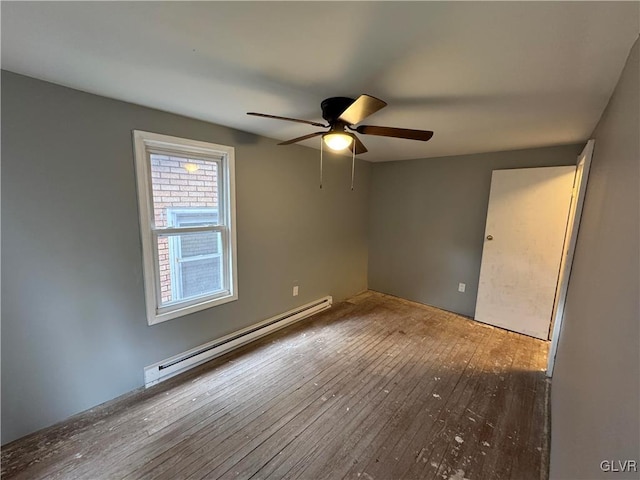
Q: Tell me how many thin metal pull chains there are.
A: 2